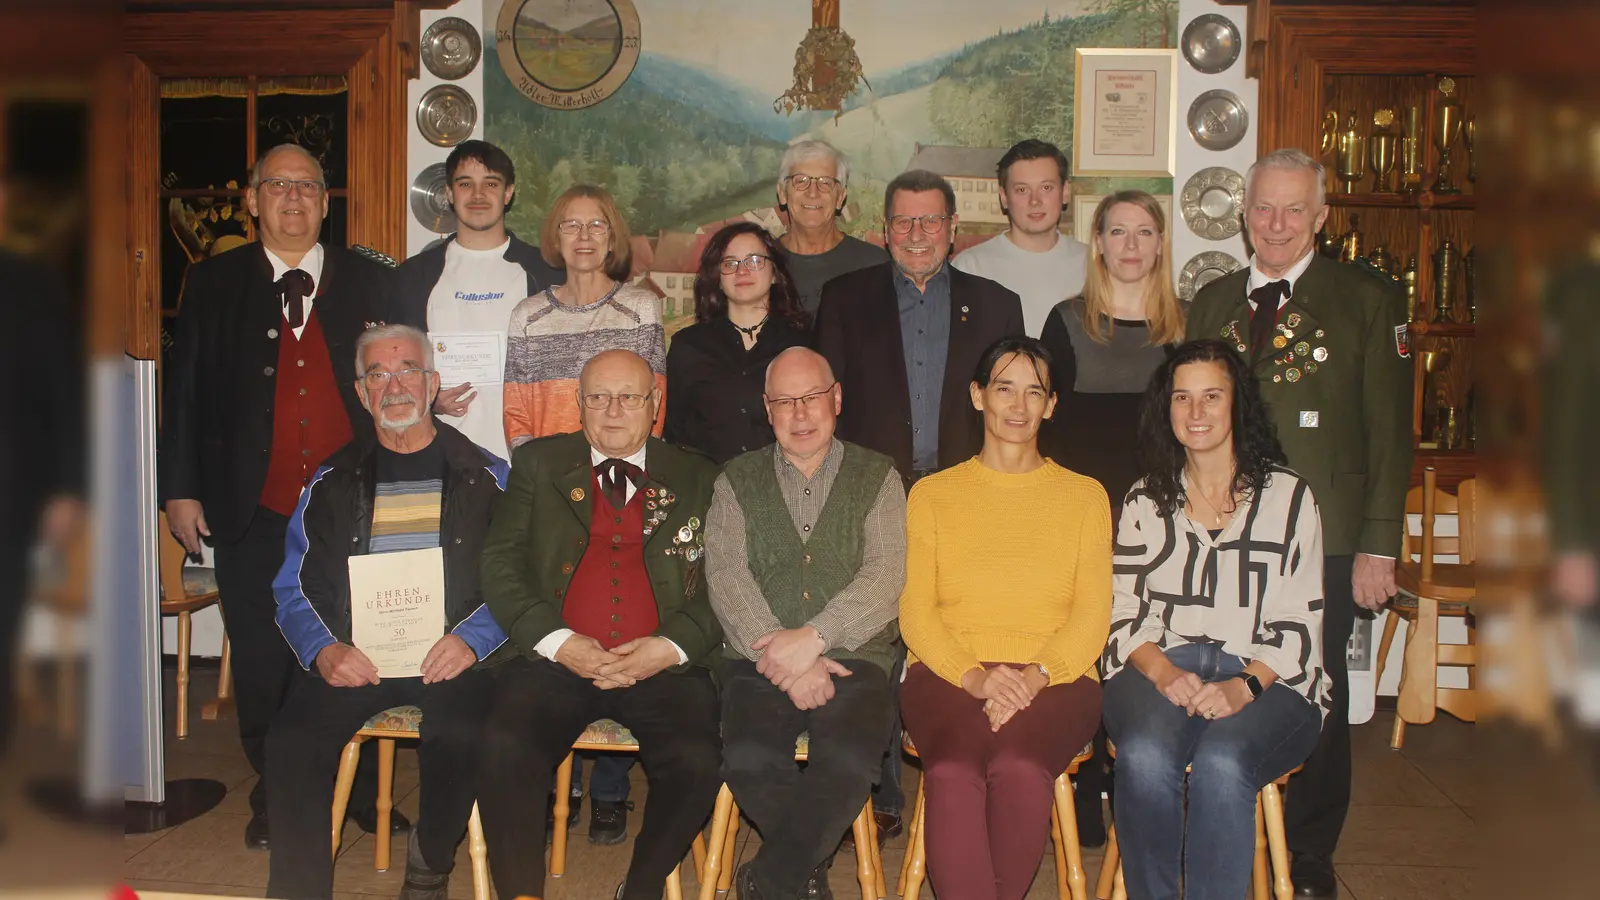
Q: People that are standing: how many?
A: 9